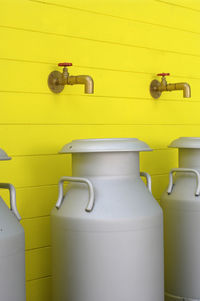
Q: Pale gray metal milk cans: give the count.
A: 3